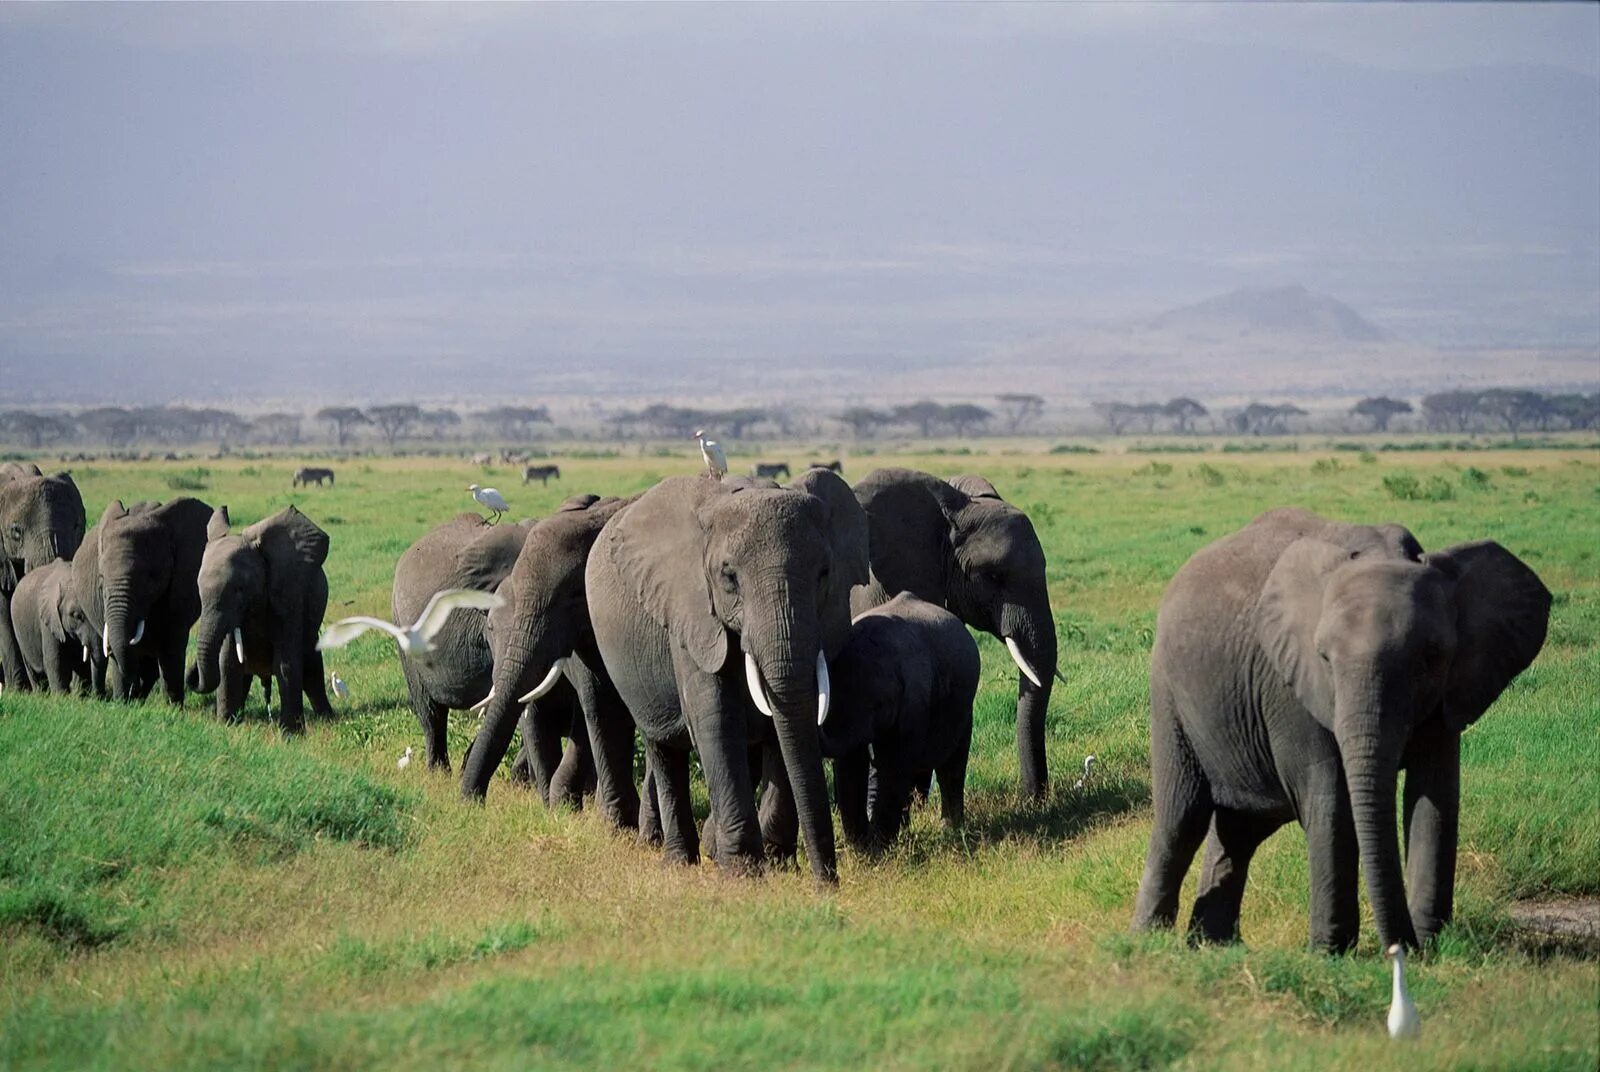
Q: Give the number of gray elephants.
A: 10